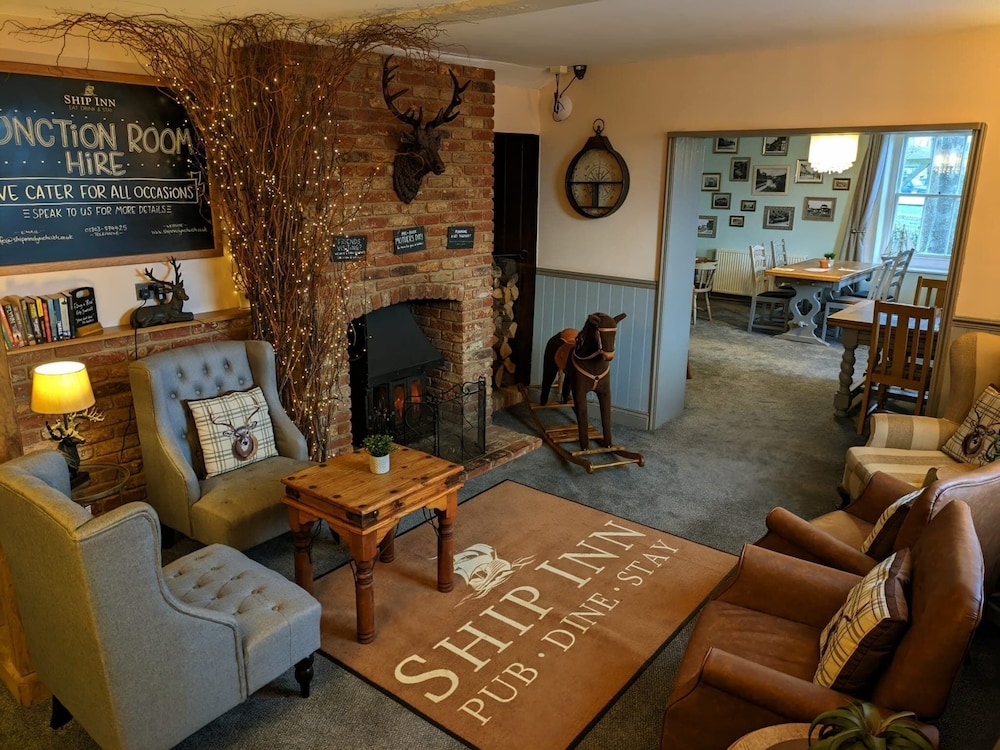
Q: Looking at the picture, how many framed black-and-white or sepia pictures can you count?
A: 13